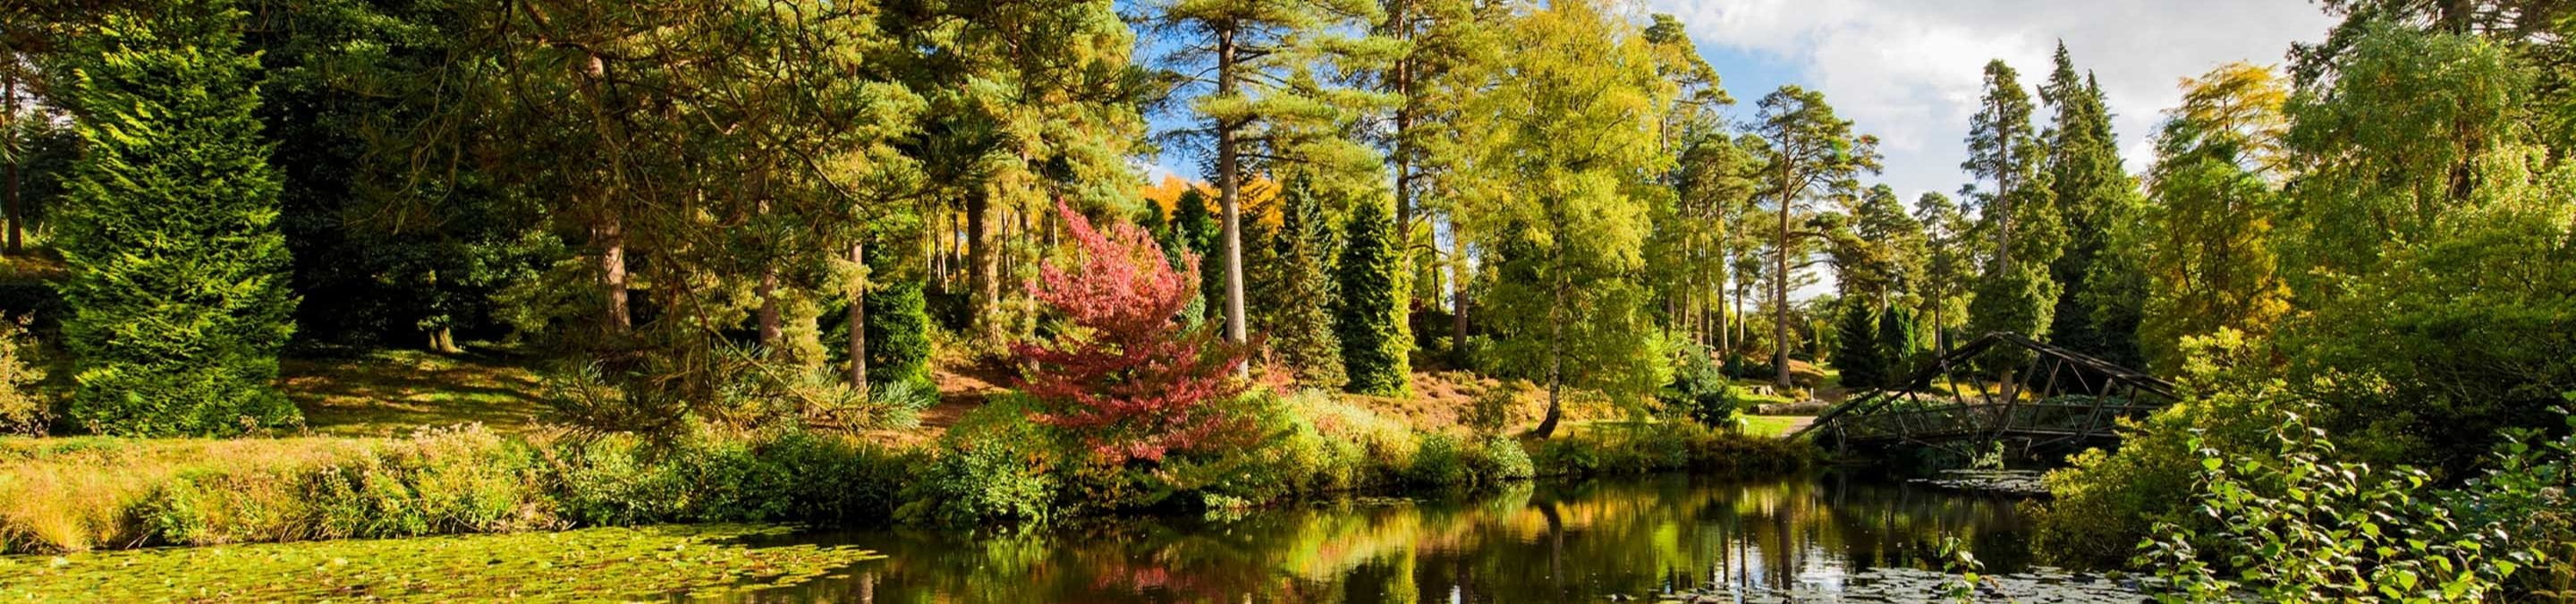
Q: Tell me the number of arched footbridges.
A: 1